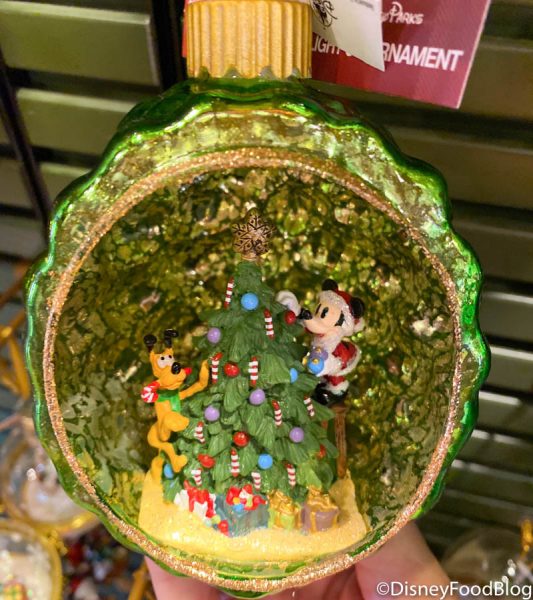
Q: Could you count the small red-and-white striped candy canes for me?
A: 11